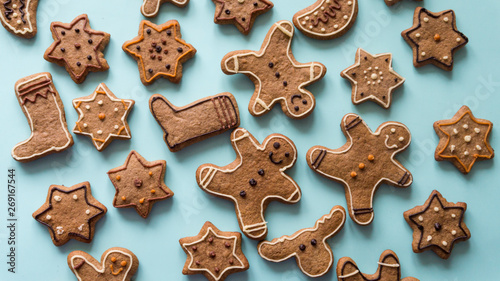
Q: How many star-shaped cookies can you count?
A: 11